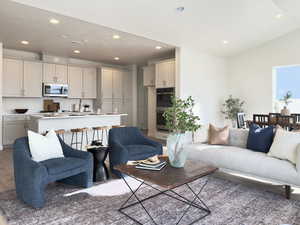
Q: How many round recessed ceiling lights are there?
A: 8